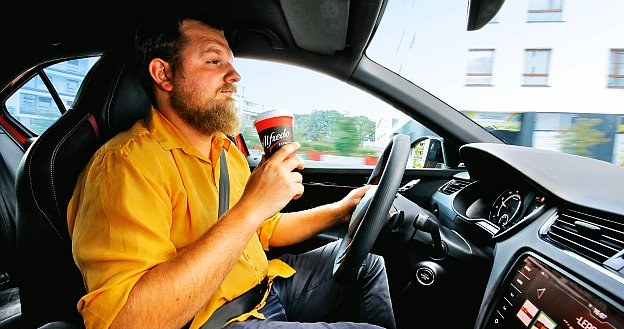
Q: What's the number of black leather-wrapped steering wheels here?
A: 1